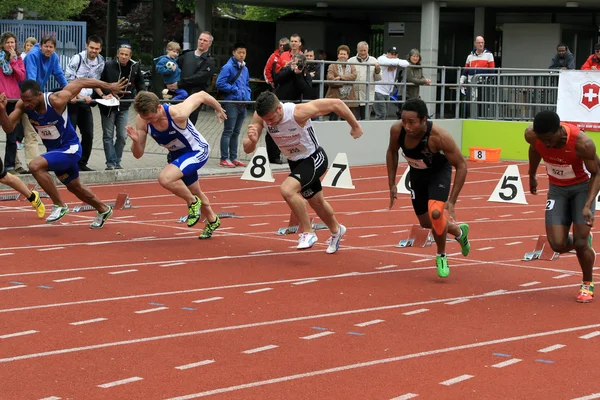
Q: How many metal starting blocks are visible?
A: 6